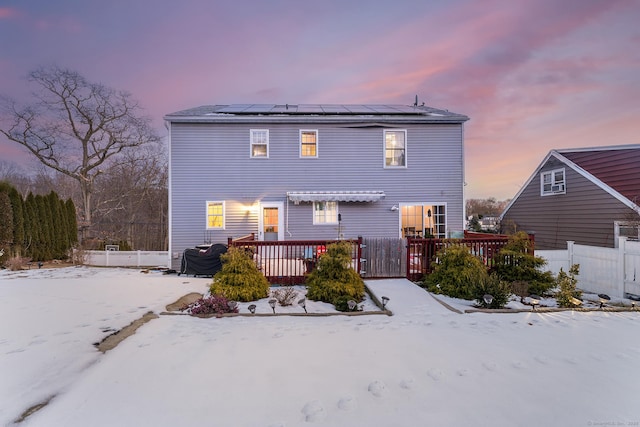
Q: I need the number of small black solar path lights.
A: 11